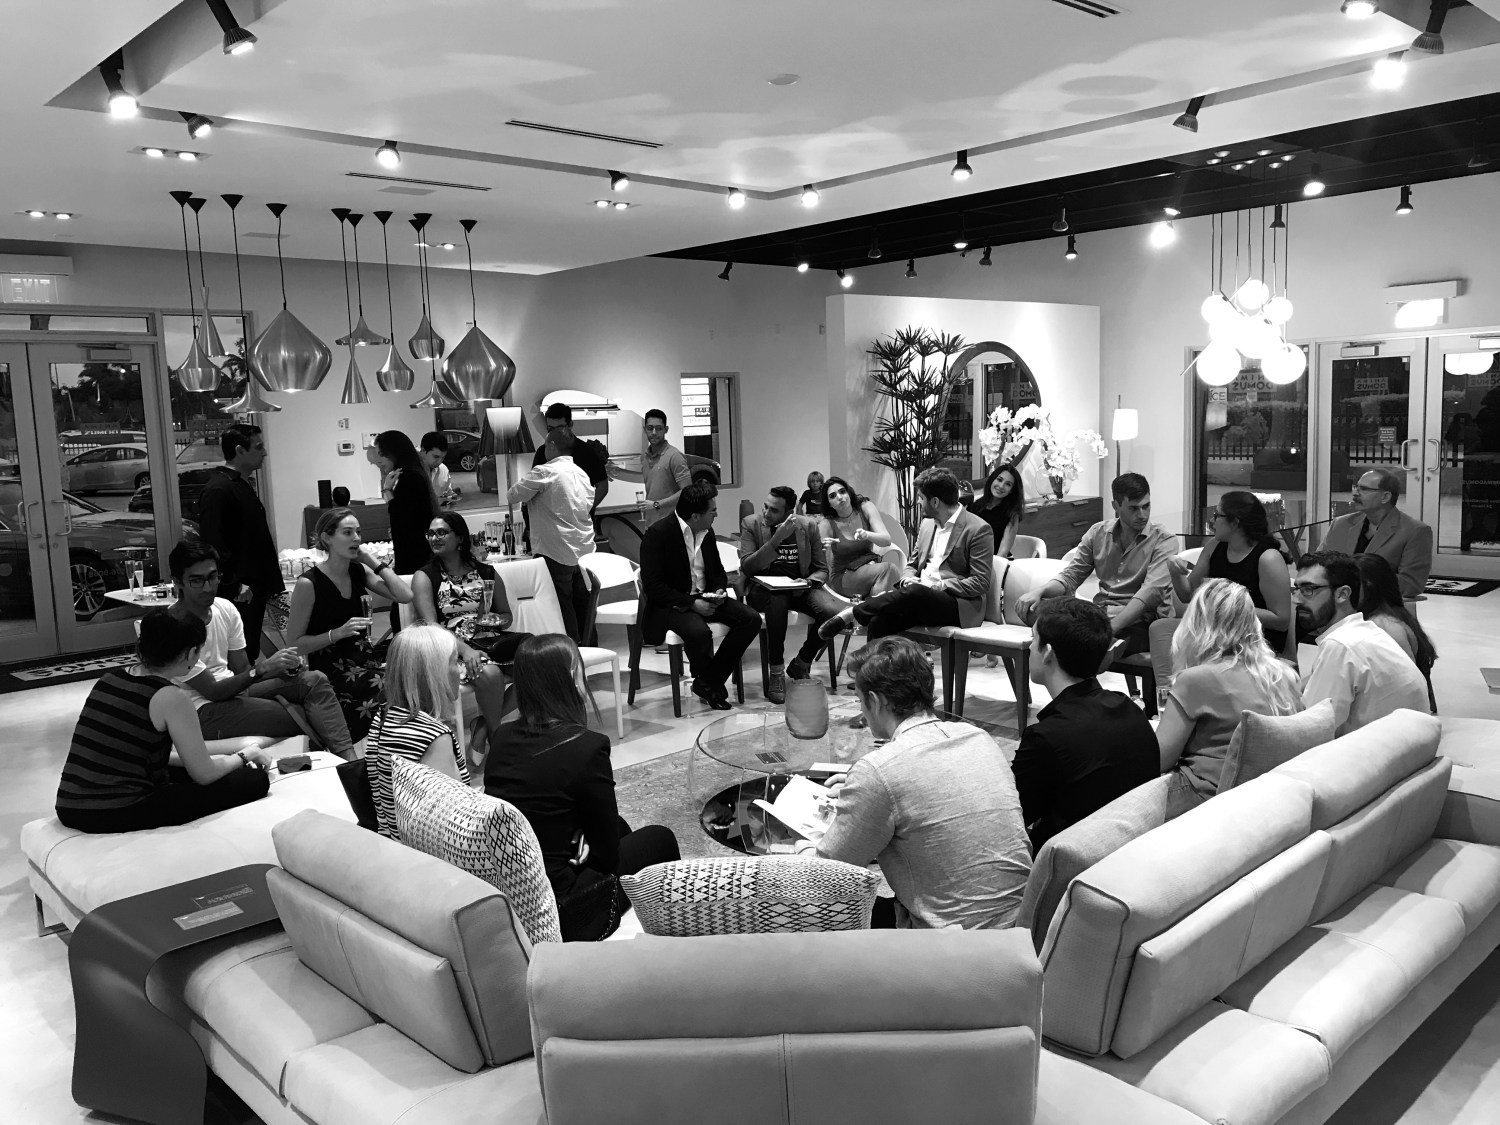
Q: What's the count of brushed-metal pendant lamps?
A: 10